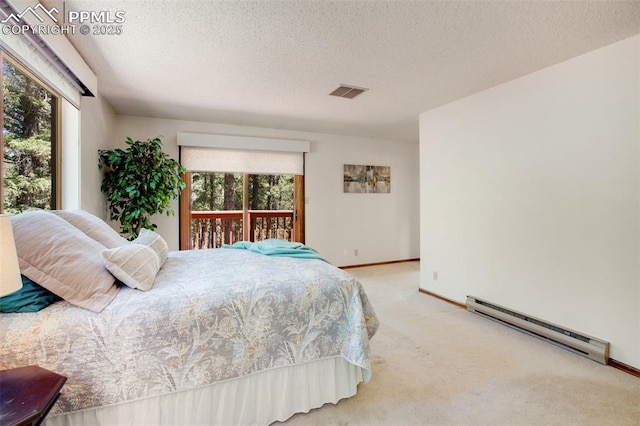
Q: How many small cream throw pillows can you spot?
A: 2